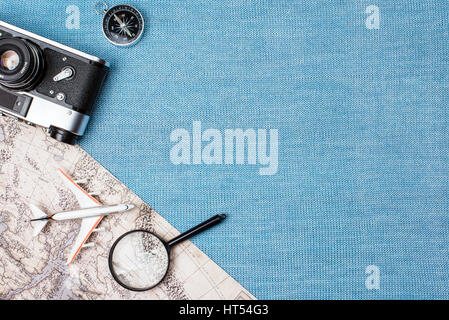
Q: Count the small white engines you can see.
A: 4